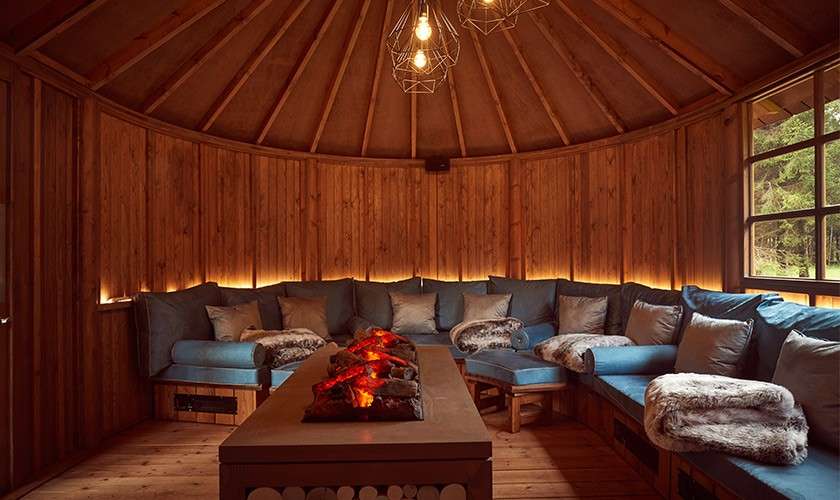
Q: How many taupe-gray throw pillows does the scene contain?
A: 8